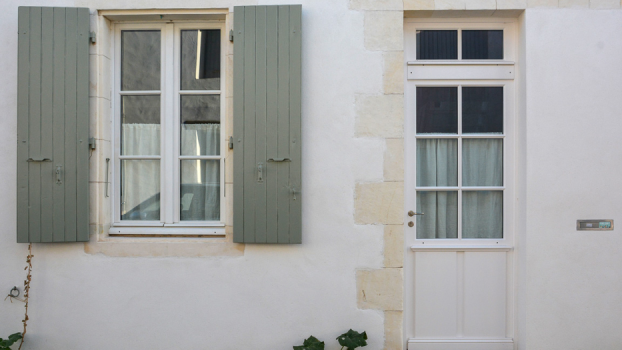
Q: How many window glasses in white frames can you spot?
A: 14